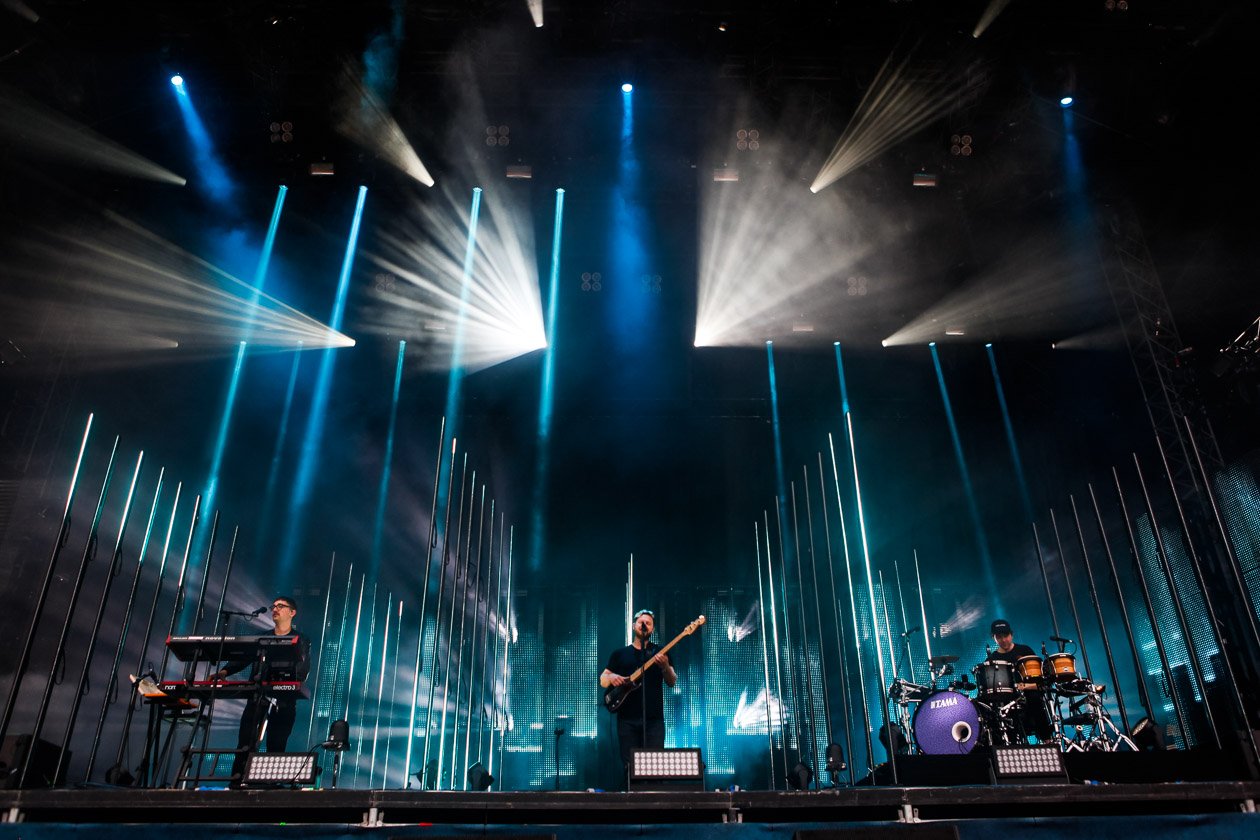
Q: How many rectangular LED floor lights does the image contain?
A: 3